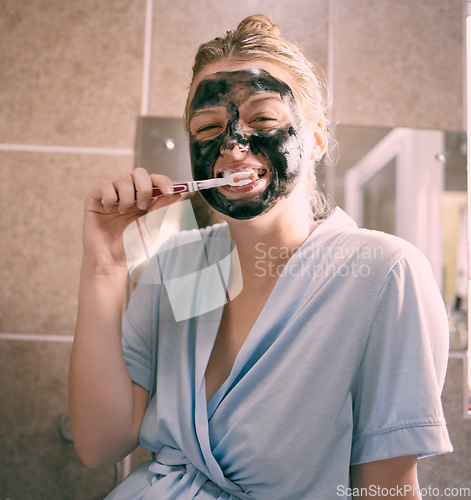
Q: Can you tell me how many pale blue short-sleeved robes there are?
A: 1